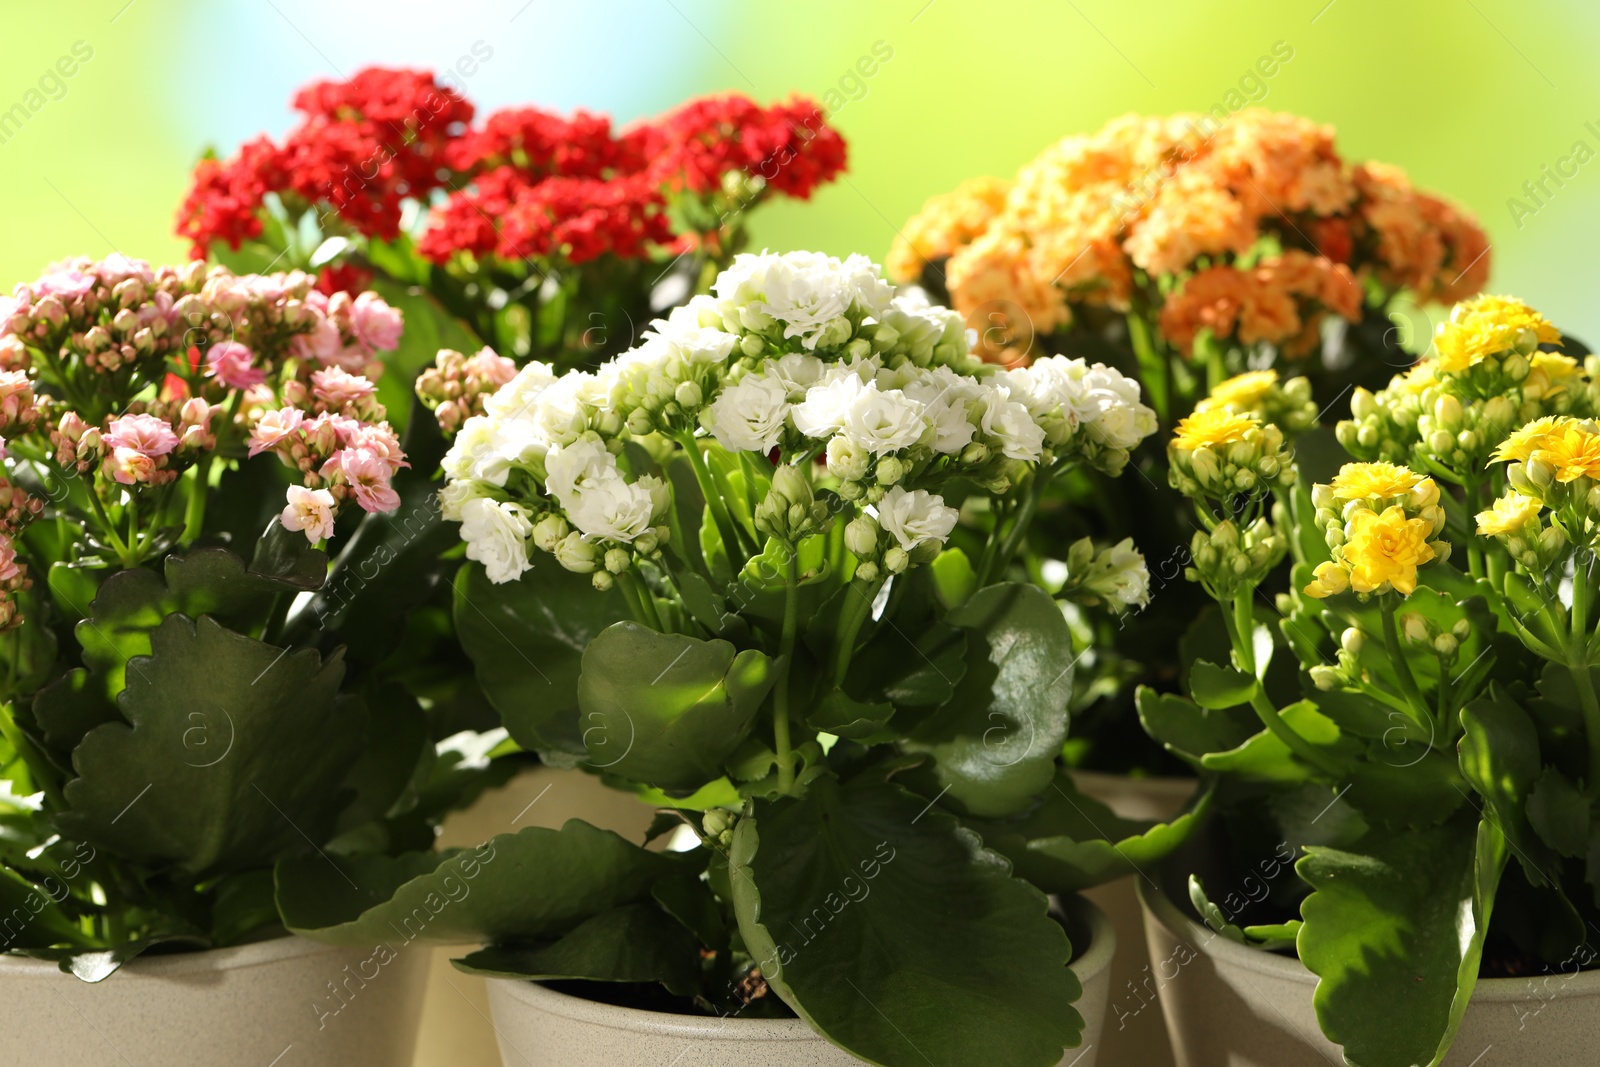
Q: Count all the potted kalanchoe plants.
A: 5